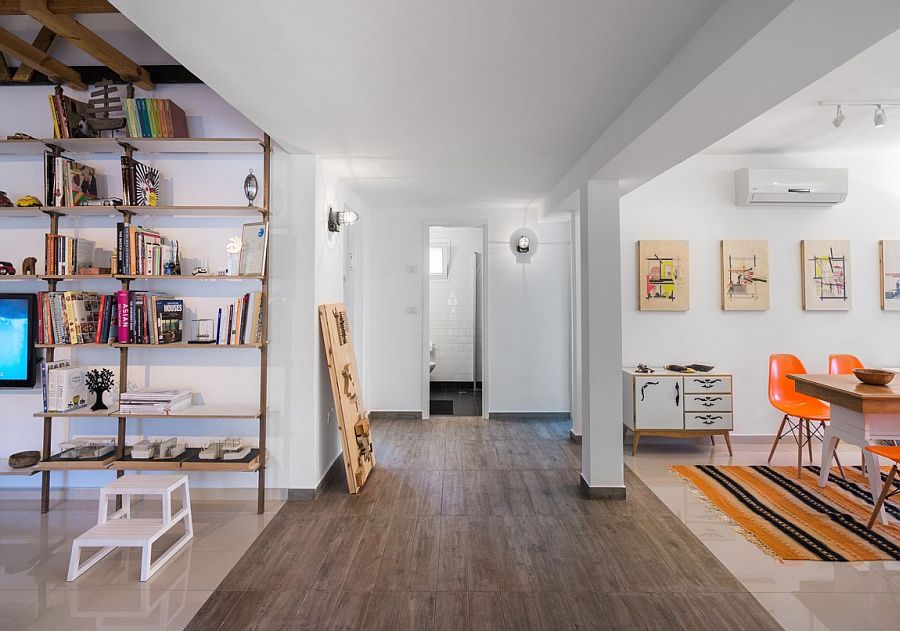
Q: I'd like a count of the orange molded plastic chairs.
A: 3